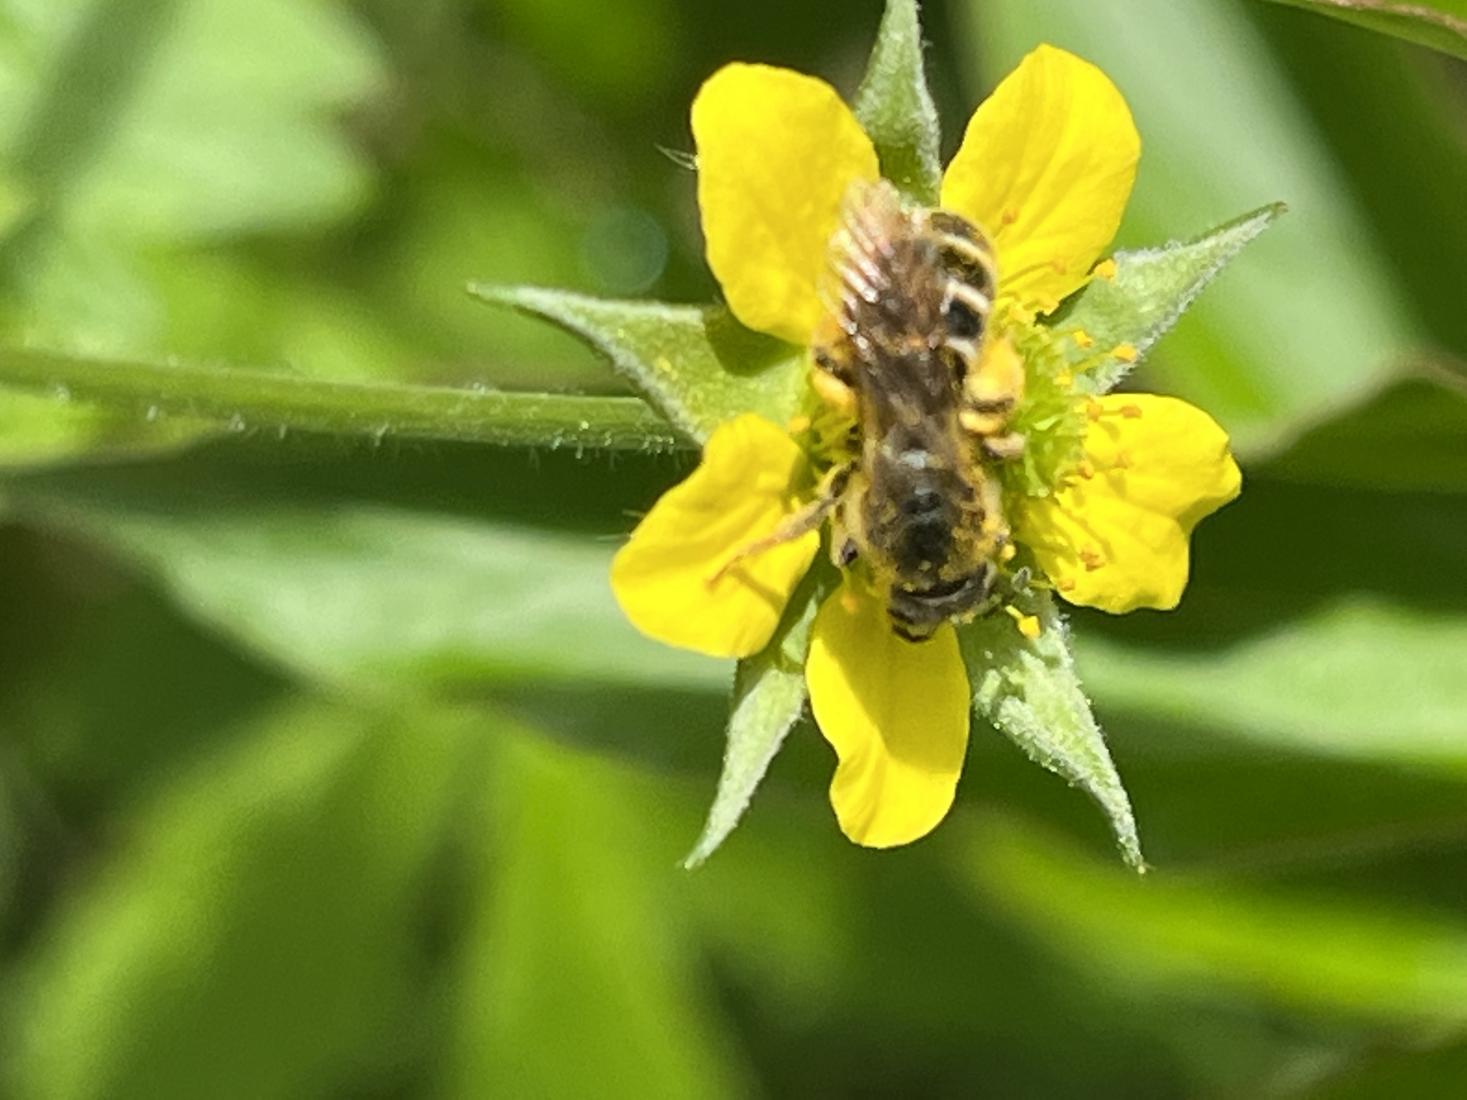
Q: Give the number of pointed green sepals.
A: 5